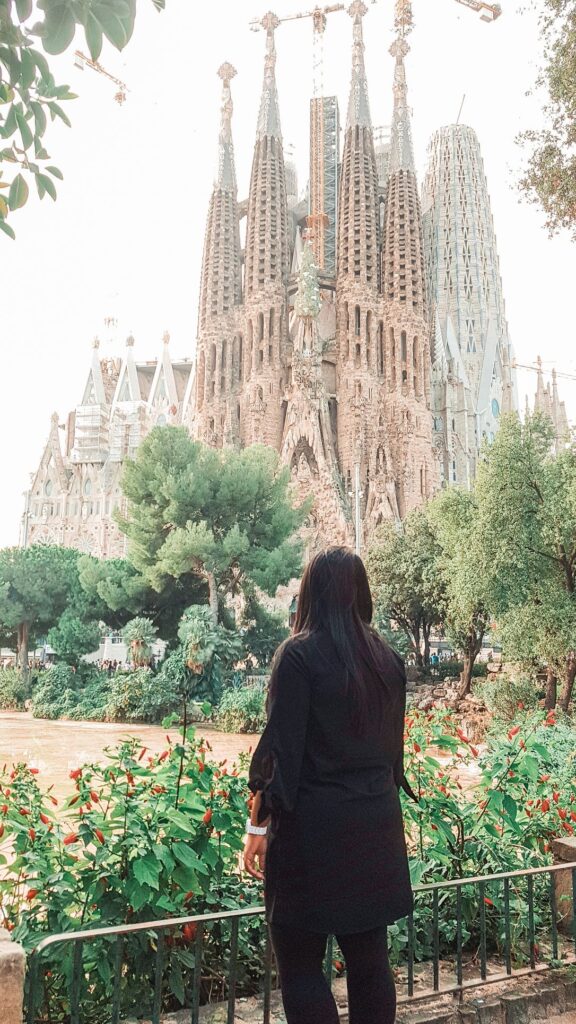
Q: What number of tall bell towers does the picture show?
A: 4